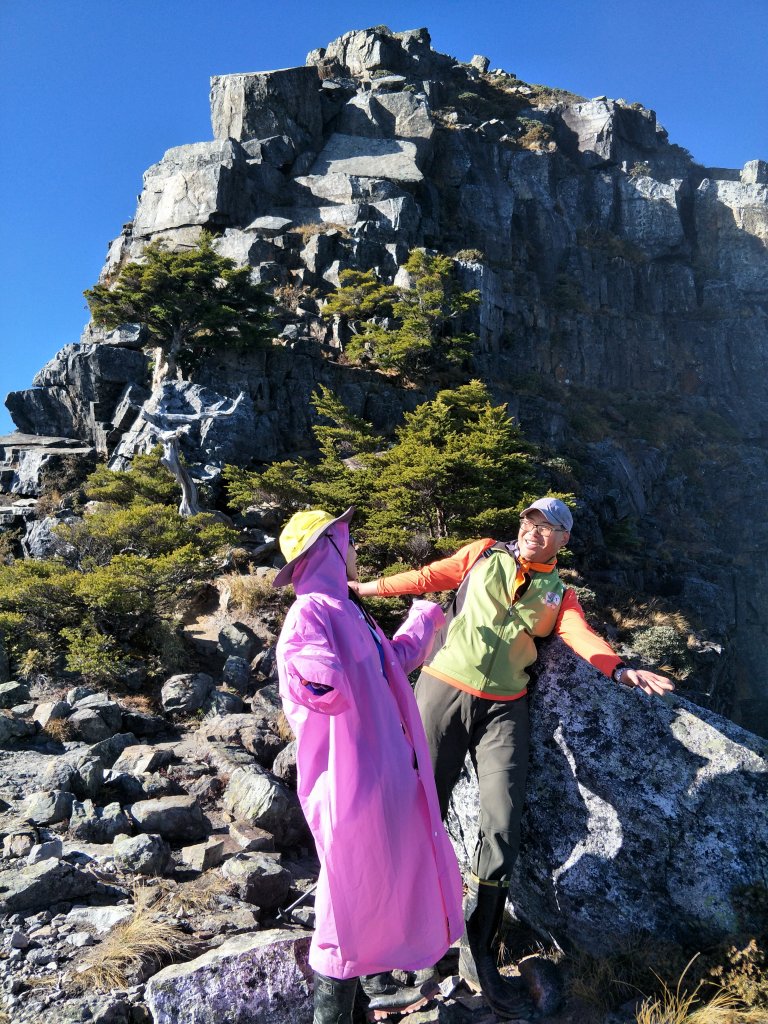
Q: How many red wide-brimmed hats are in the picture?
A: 0